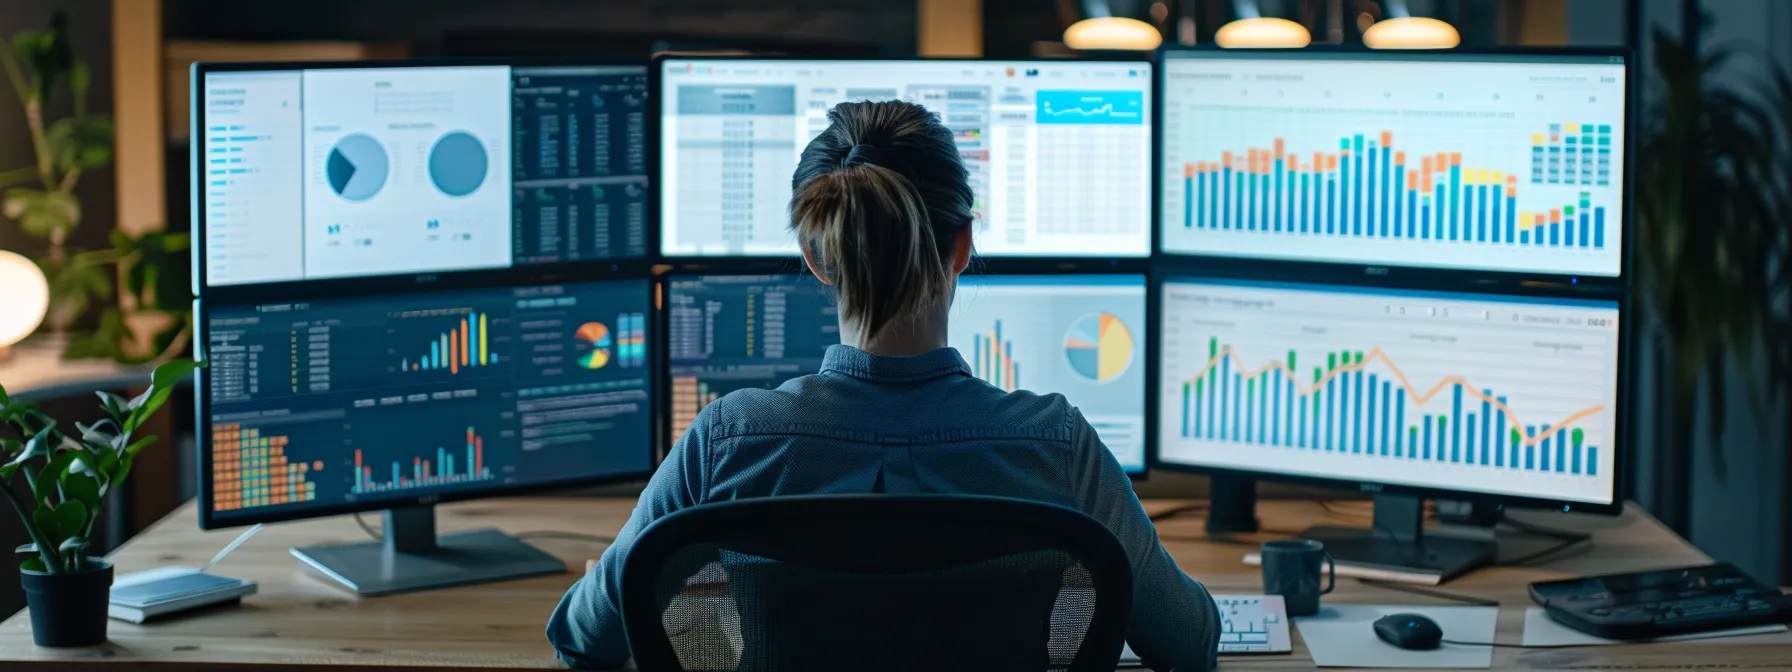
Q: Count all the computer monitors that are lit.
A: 6